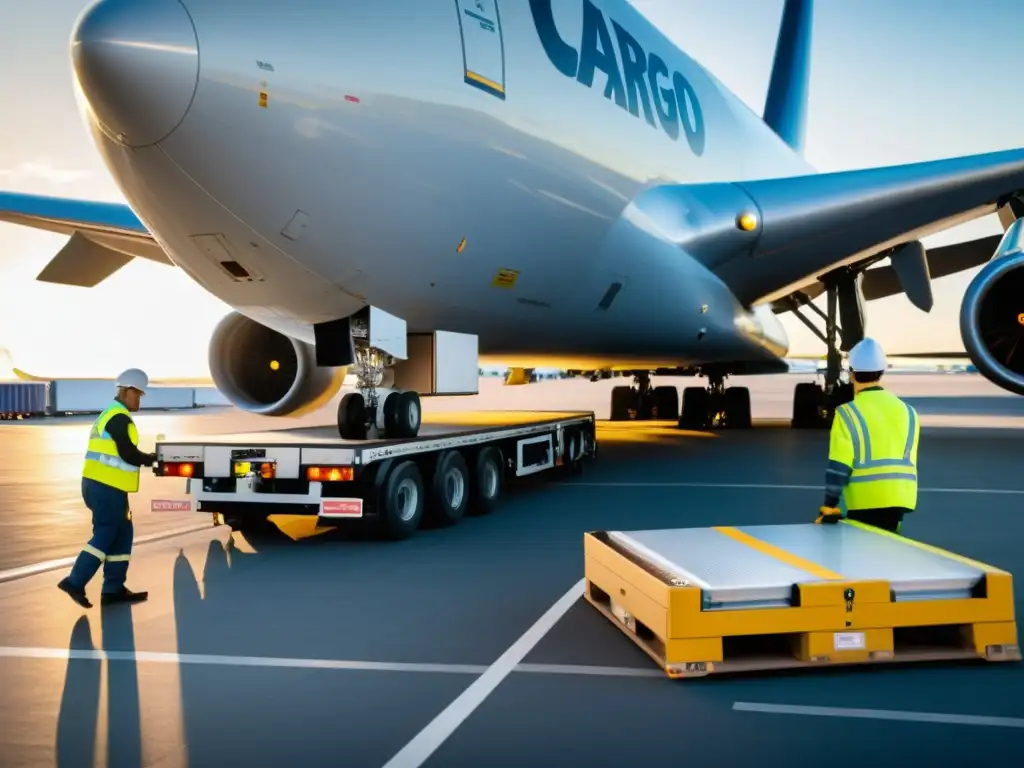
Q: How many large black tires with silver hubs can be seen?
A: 3